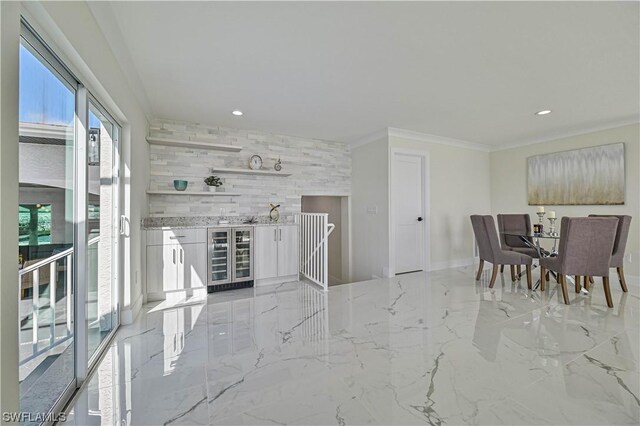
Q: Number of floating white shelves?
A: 3